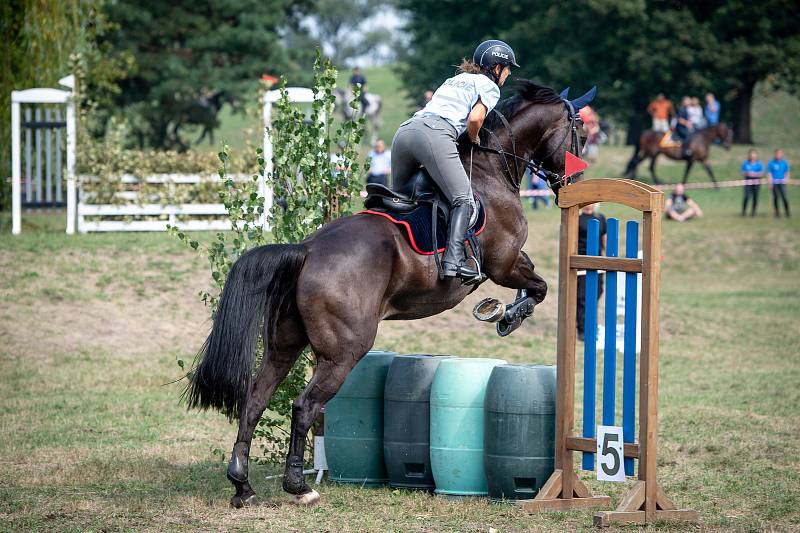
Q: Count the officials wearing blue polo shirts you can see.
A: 2